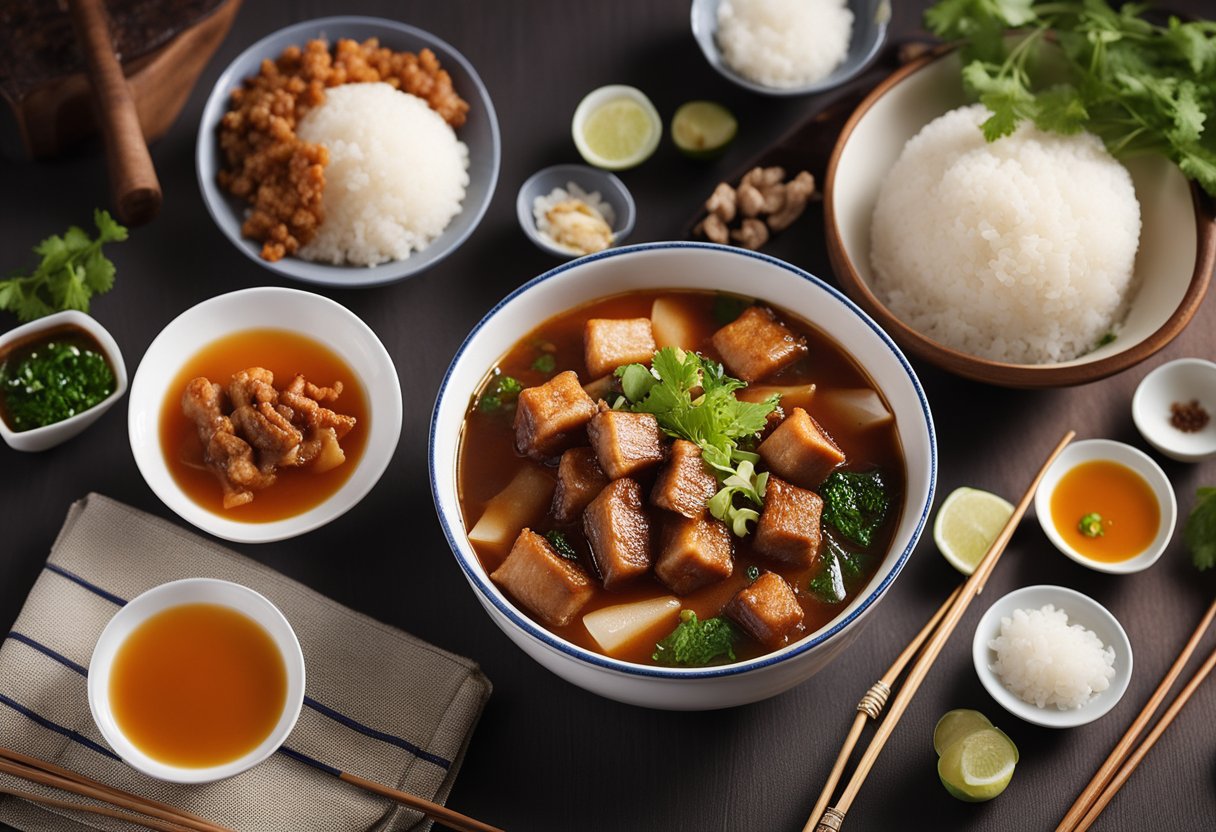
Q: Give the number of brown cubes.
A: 12